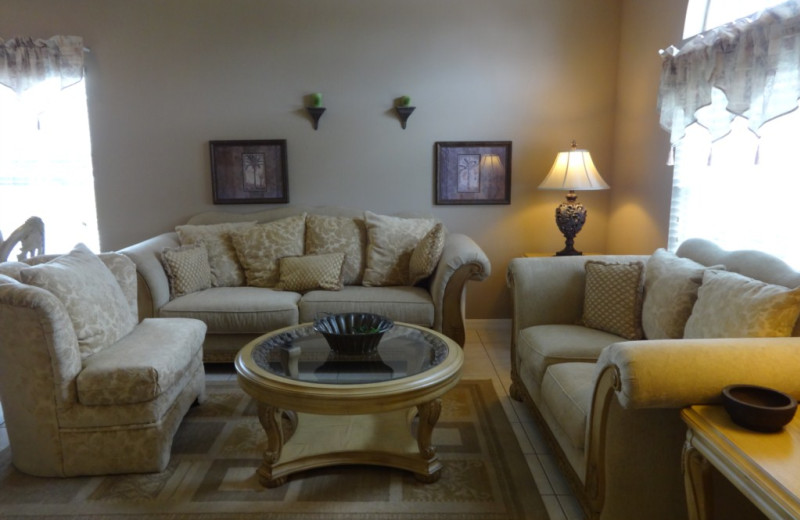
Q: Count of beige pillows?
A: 11